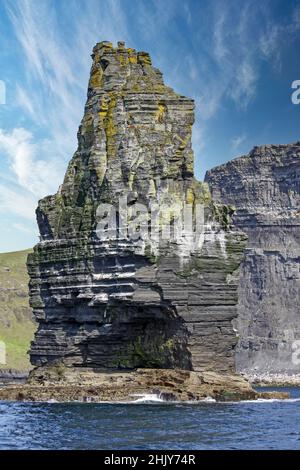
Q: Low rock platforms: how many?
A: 1